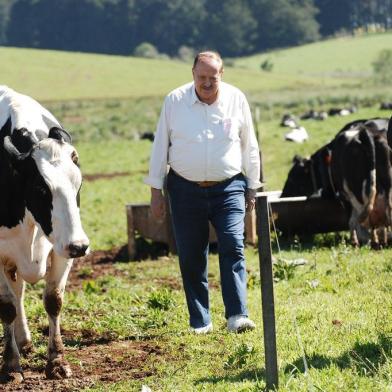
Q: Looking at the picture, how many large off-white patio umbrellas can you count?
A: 0